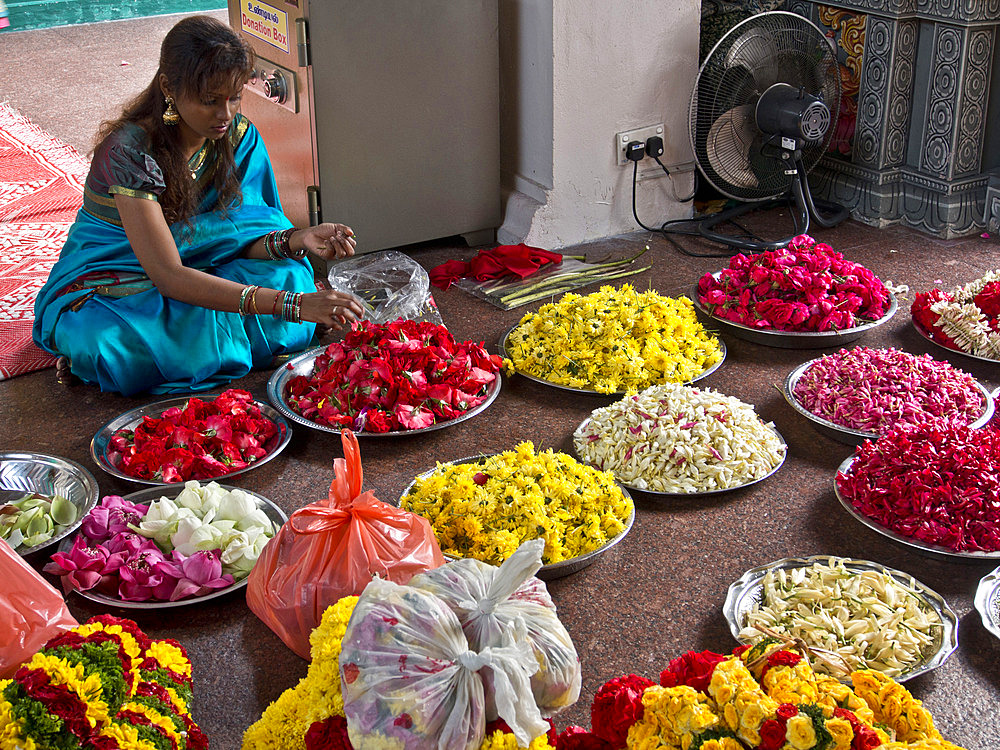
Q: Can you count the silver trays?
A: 13